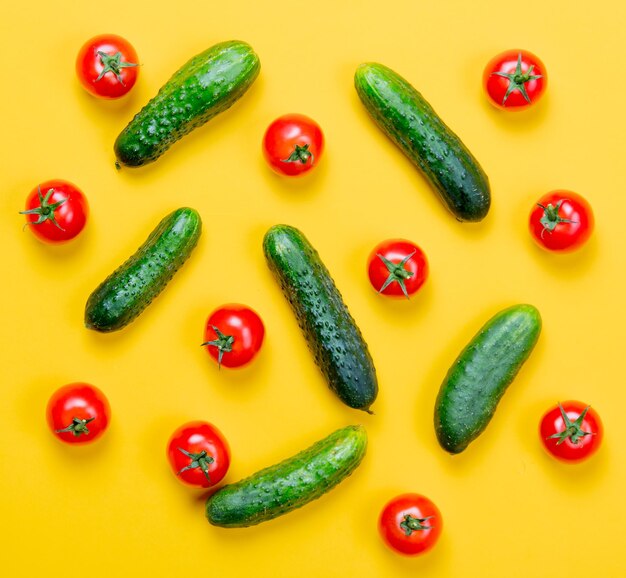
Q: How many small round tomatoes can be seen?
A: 11